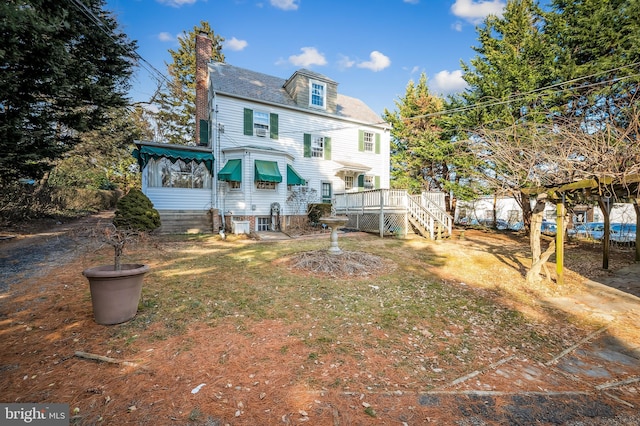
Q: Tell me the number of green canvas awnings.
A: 4